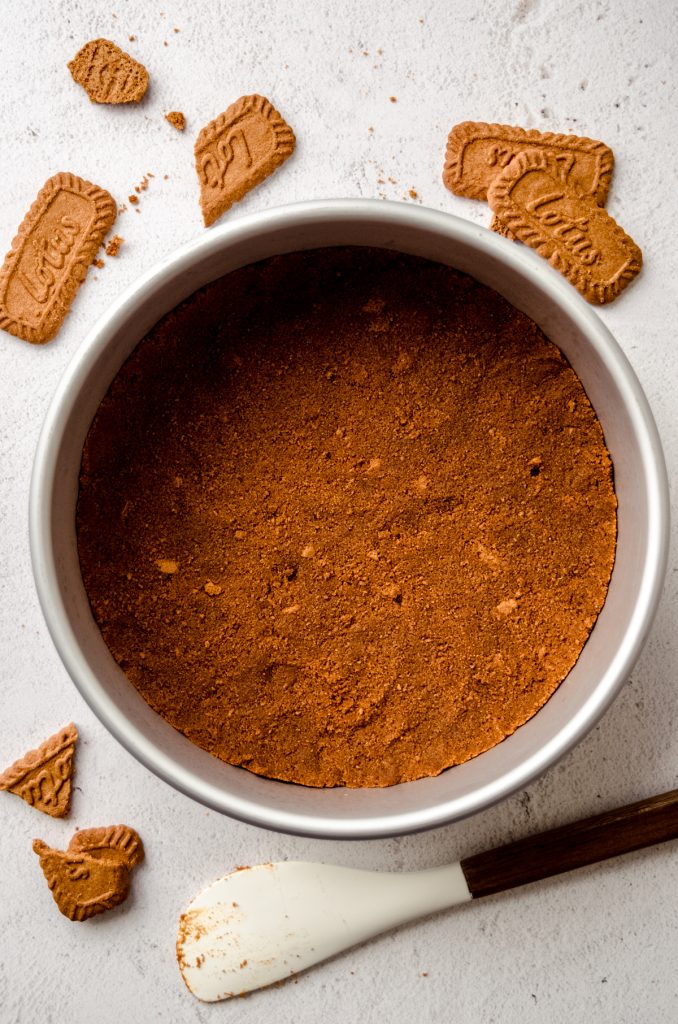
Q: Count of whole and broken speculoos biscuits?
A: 8